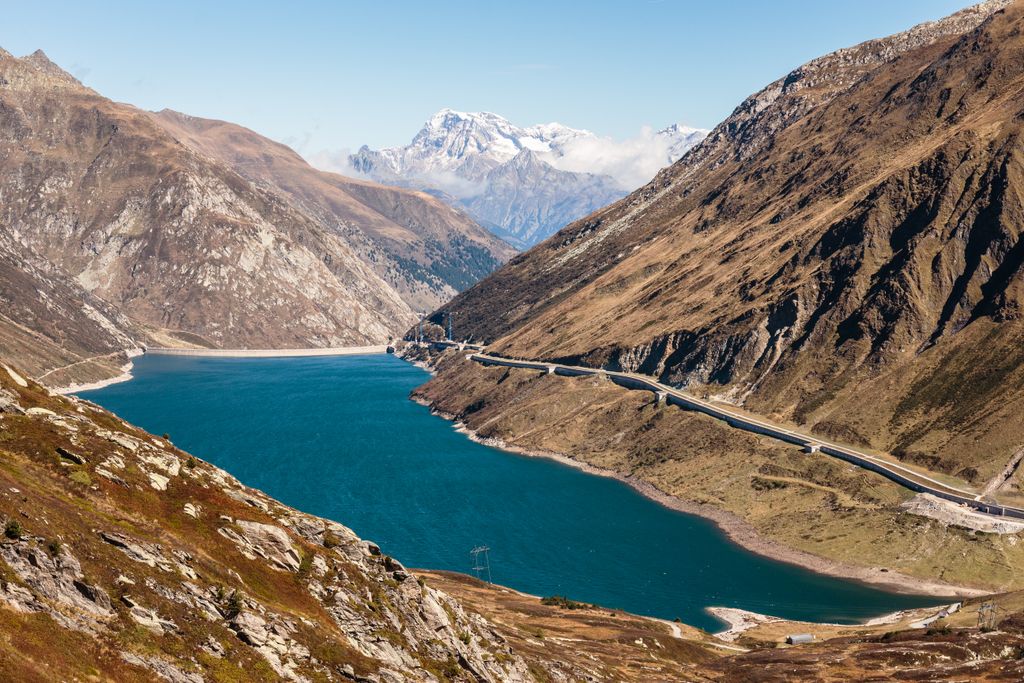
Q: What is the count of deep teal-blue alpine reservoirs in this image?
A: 1